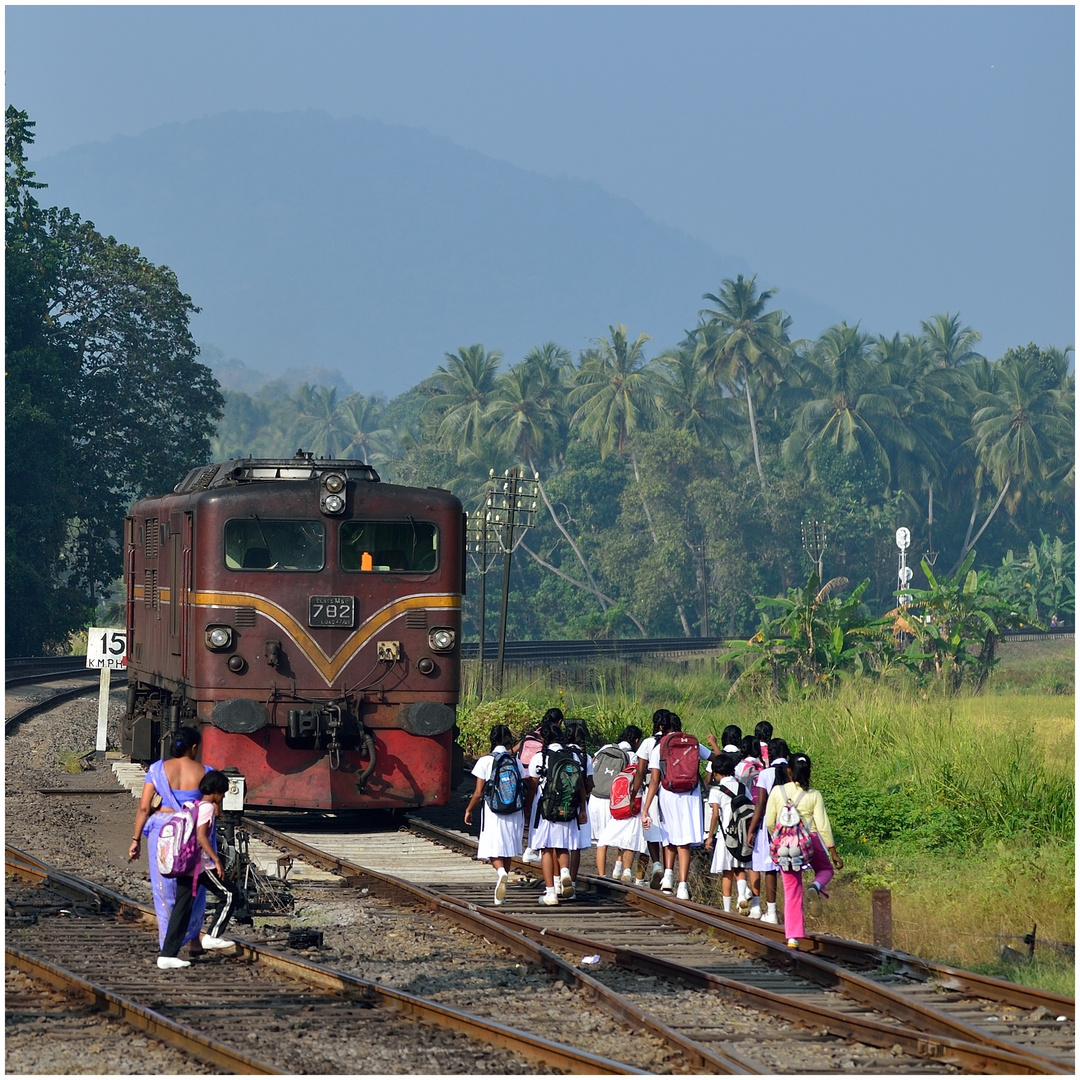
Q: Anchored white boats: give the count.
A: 0